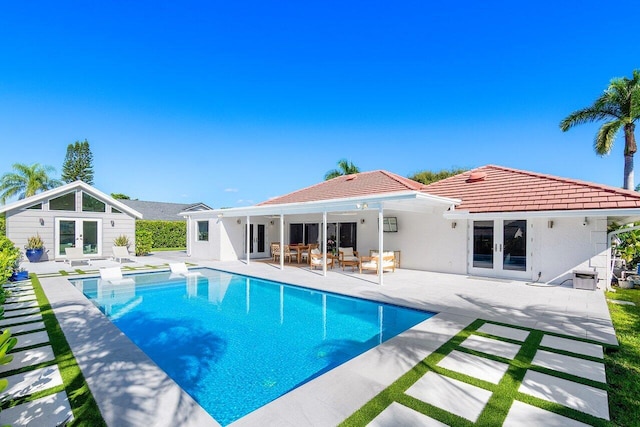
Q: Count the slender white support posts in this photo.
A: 4